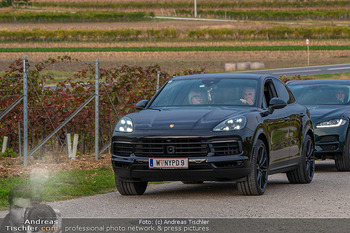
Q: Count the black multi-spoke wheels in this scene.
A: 2